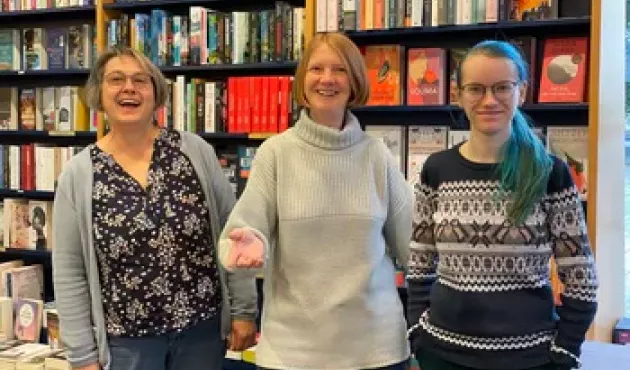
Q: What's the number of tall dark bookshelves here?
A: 3